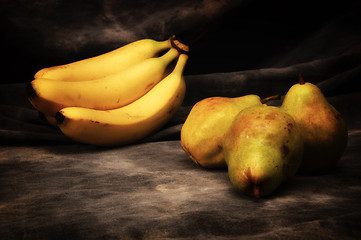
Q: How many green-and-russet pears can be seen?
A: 3